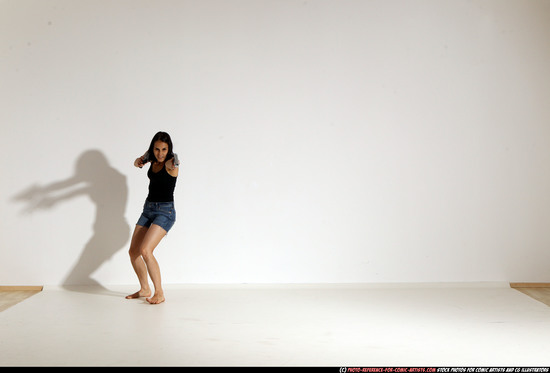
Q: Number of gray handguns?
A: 2